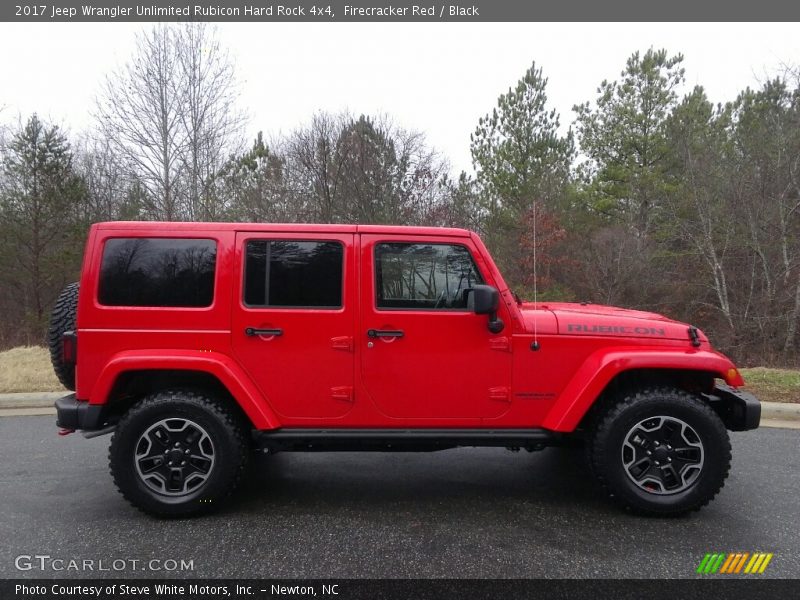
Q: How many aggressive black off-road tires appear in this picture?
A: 3